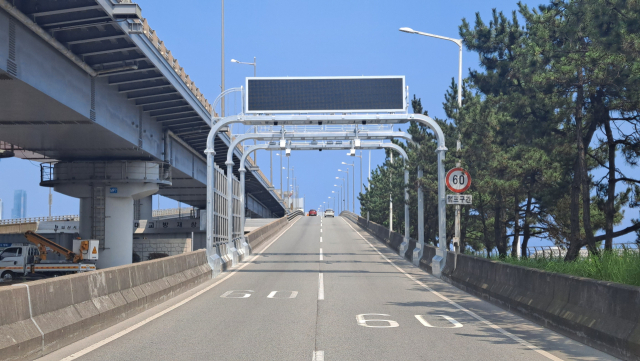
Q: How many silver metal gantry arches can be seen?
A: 3